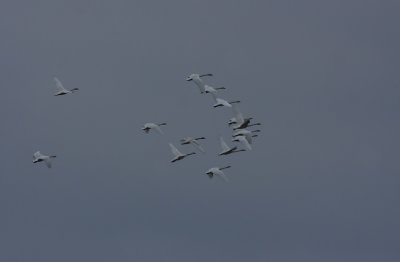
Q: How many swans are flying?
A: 14